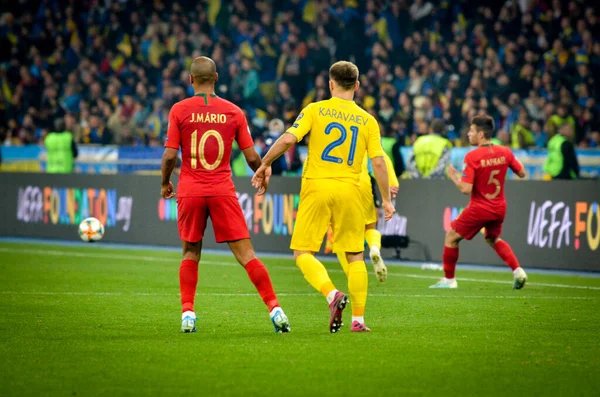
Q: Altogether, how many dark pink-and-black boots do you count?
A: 2